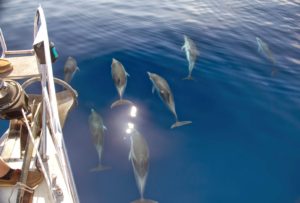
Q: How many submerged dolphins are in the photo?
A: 7